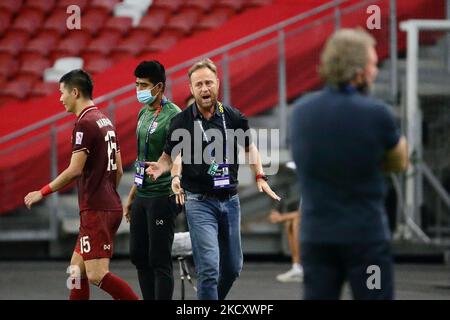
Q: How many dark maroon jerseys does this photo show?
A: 1